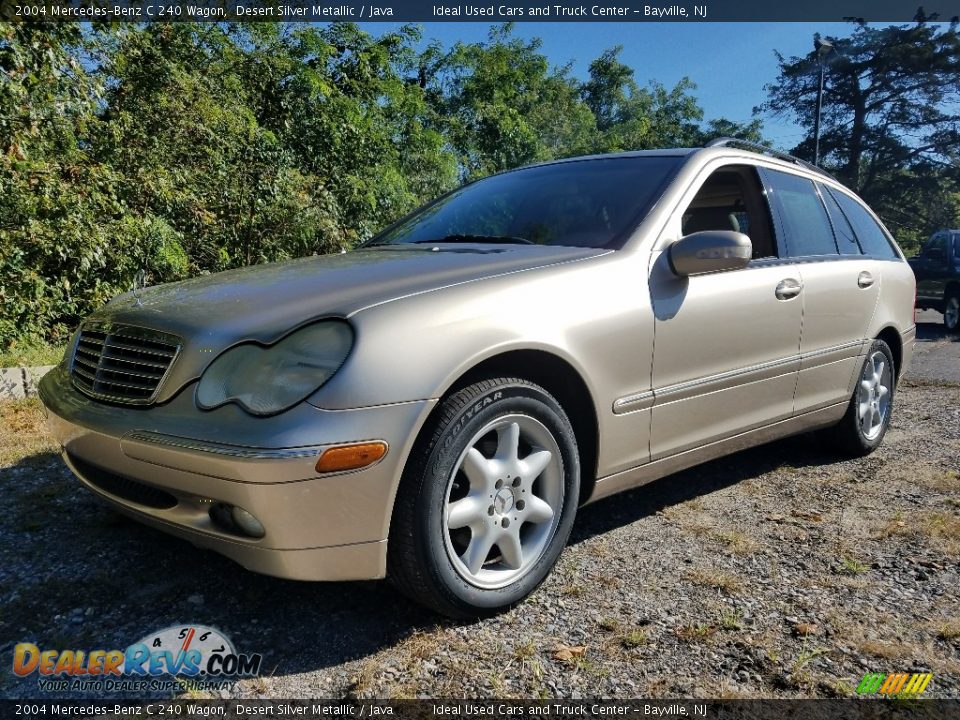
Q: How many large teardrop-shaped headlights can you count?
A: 1